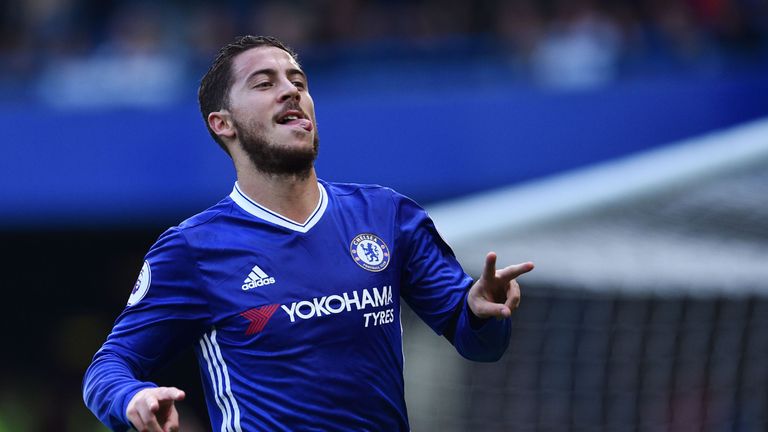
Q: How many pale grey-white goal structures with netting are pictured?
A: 1